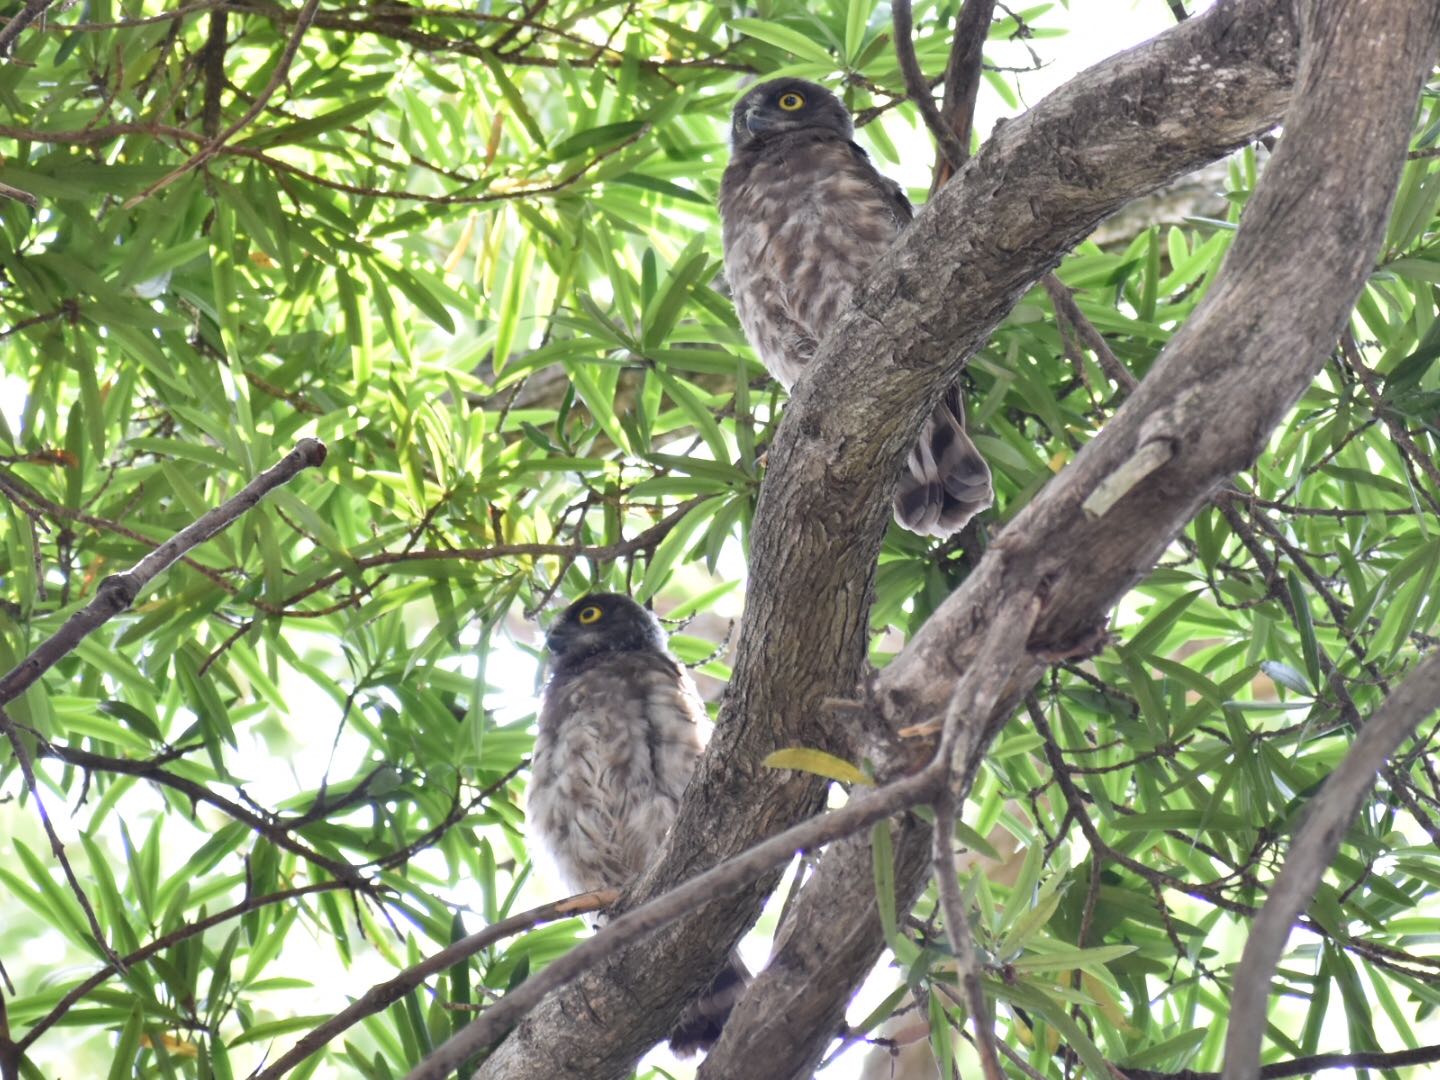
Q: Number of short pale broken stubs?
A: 1